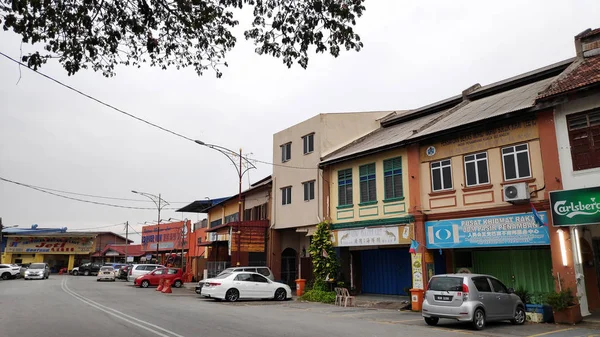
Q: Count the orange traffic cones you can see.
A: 2